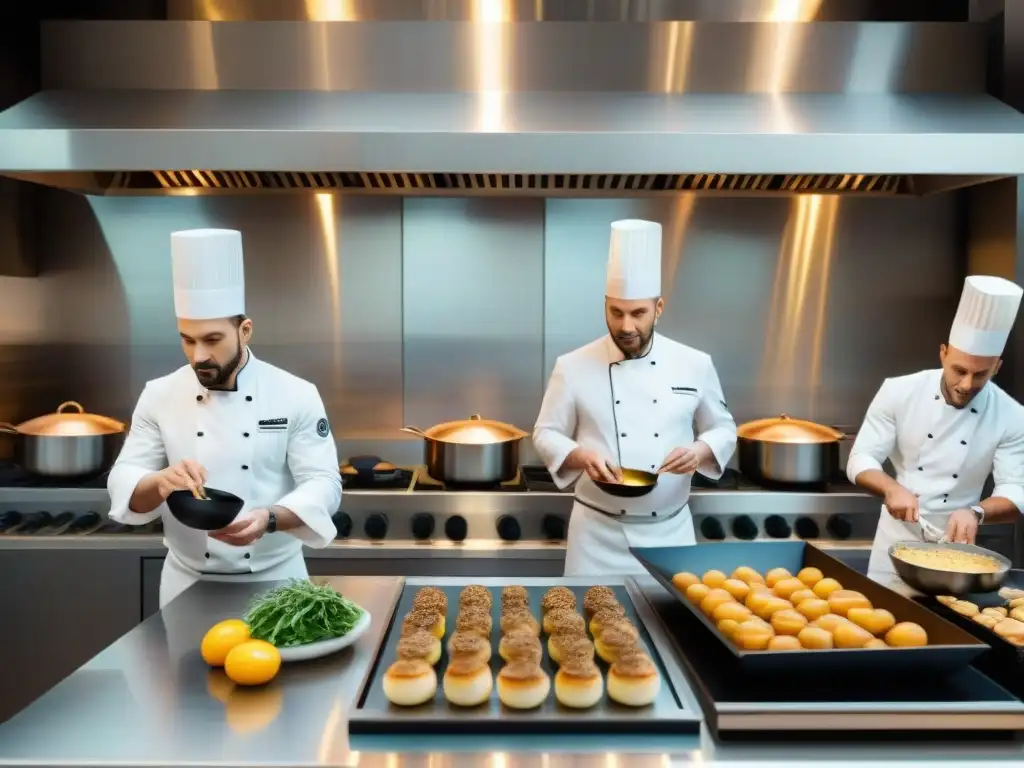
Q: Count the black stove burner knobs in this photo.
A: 15